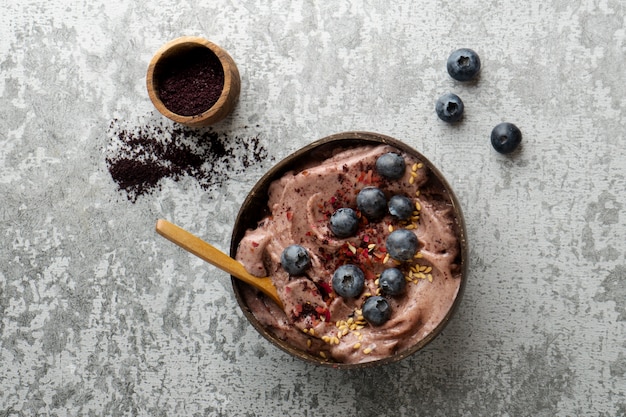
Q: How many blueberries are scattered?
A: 3